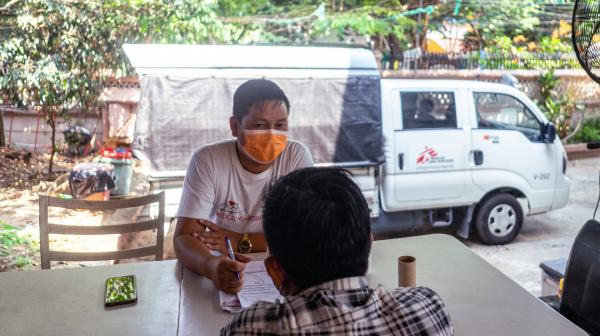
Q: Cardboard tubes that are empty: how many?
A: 1